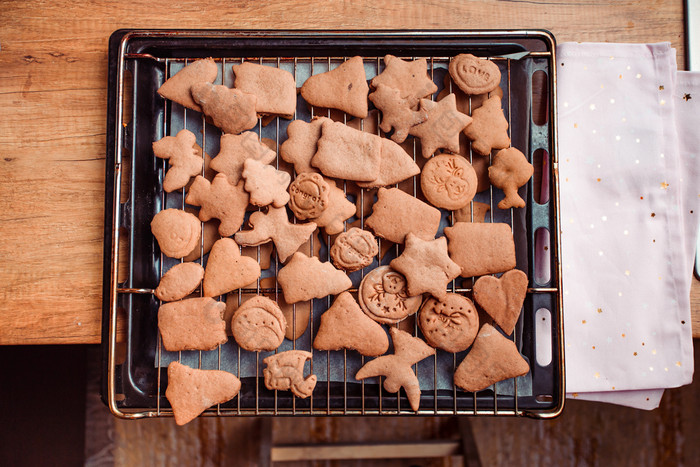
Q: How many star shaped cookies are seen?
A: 4